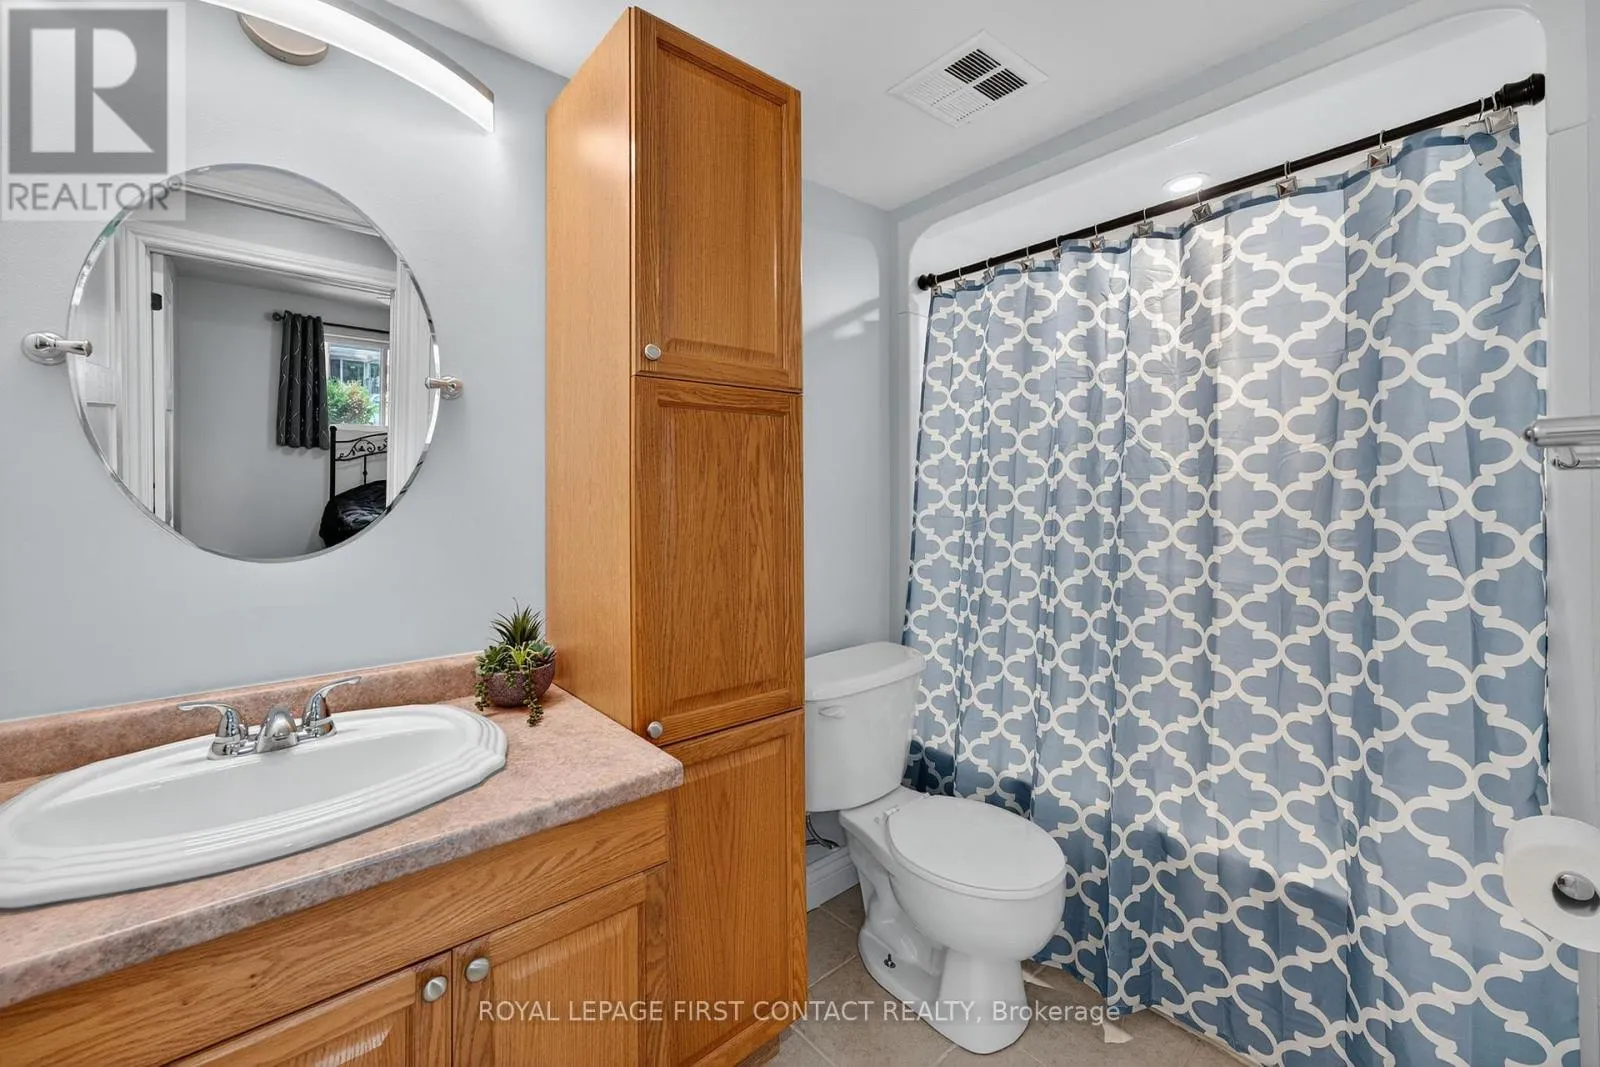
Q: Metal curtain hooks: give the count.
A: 12